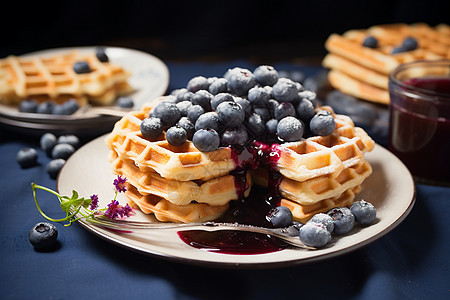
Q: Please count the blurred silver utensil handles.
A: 1